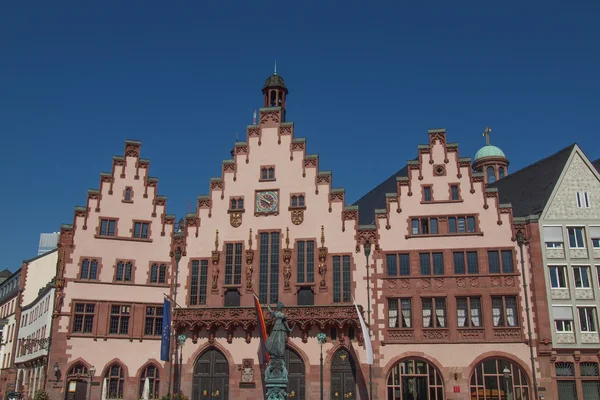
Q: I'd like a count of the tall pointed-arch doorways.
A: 3